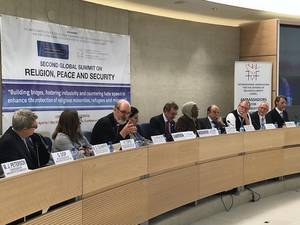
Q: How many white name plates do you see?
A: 11